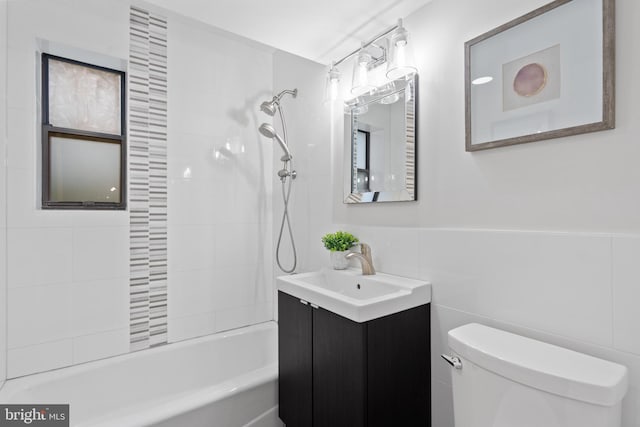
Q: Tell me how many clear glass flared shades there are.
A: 3